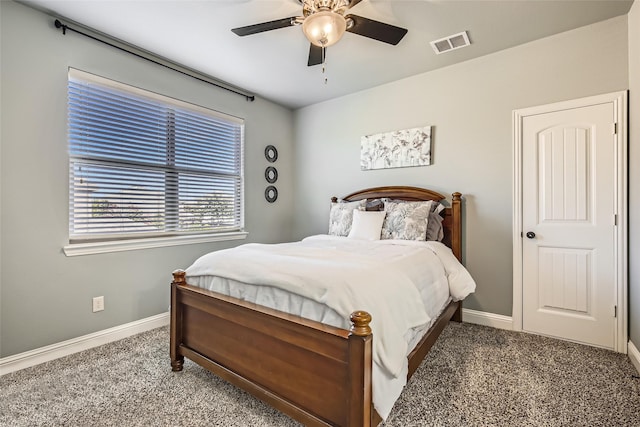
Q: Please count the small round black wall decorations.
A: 3